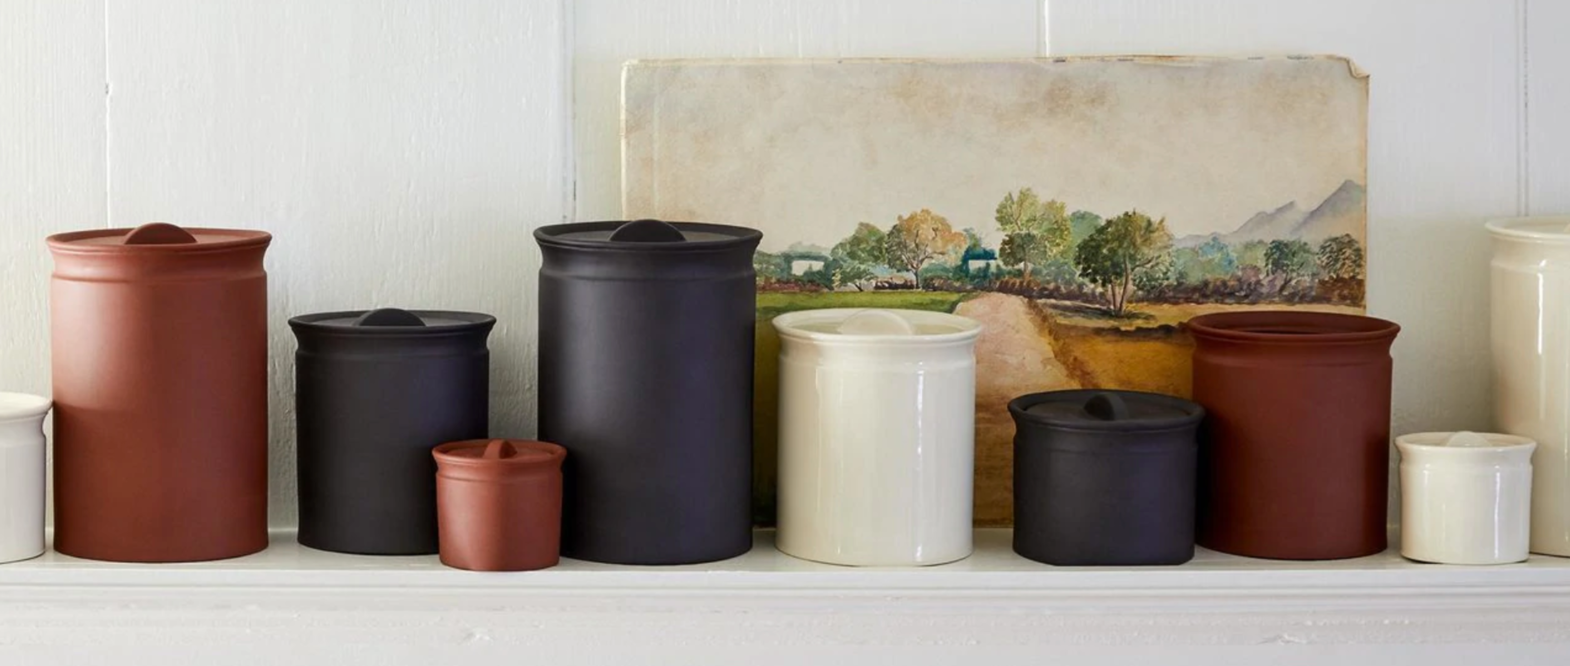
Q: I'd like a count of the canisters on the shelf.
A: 10